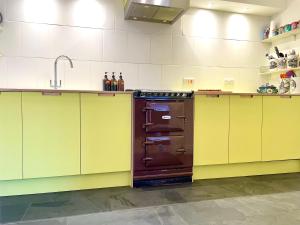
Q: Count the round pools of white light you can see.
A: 4